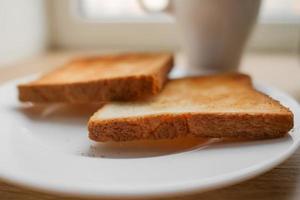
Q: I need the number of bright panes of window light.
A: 2